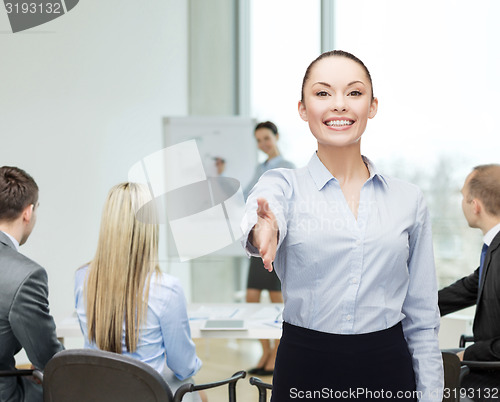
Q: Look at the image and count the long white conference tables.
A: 1